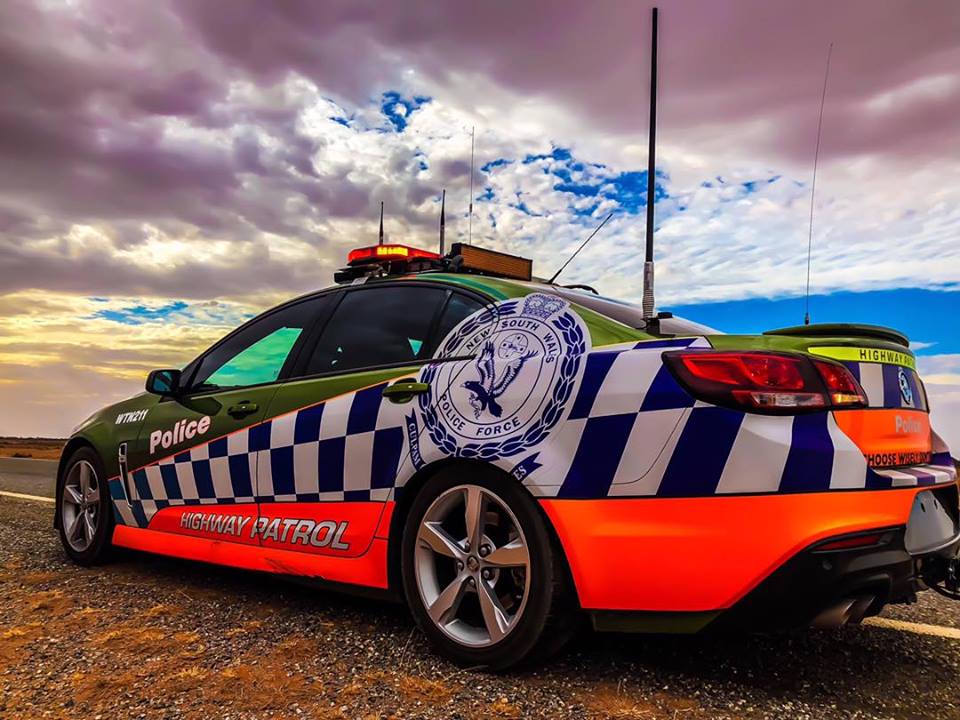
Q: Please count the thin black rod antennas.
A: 6